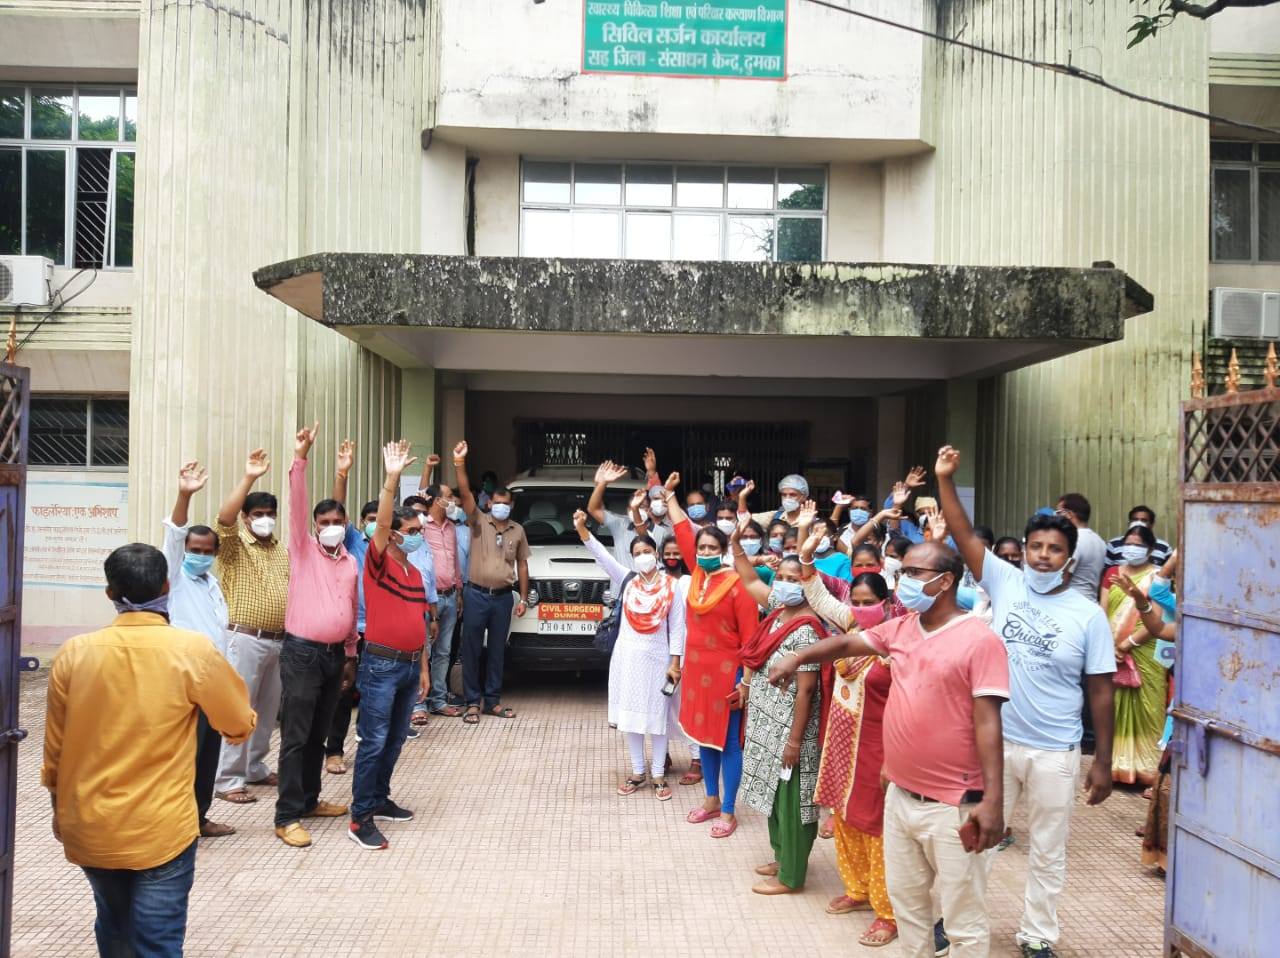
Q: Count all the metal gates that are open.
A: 2